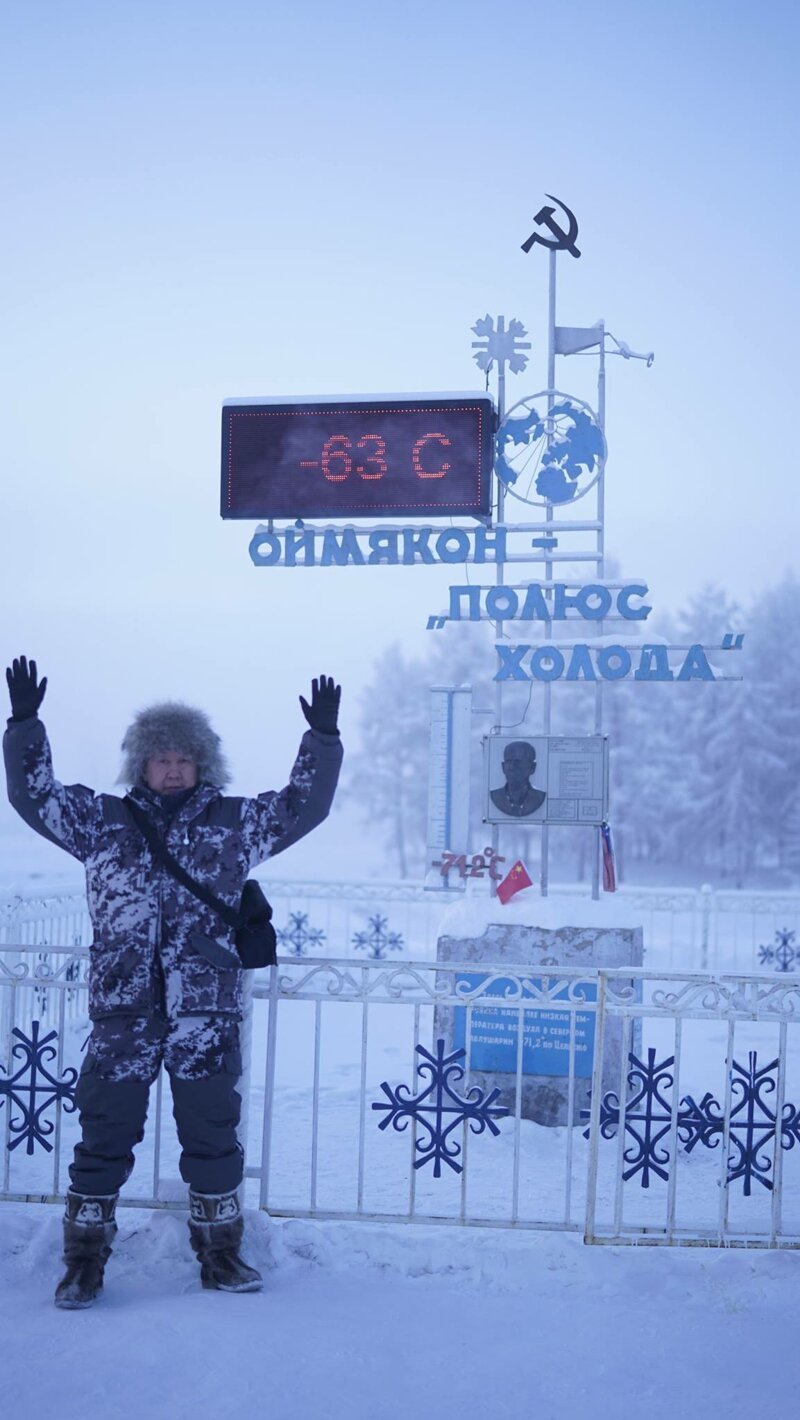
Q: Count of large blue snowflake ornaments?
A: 4